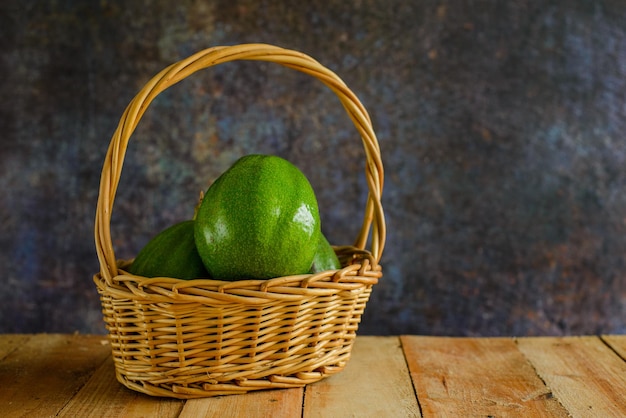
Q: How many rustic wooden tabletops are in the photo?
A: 1